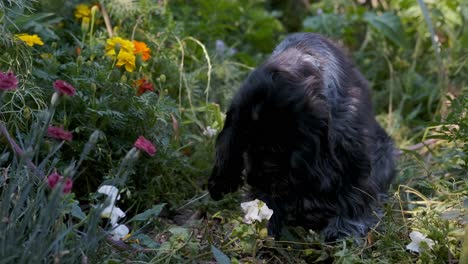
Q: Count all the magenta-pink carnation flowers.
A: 5